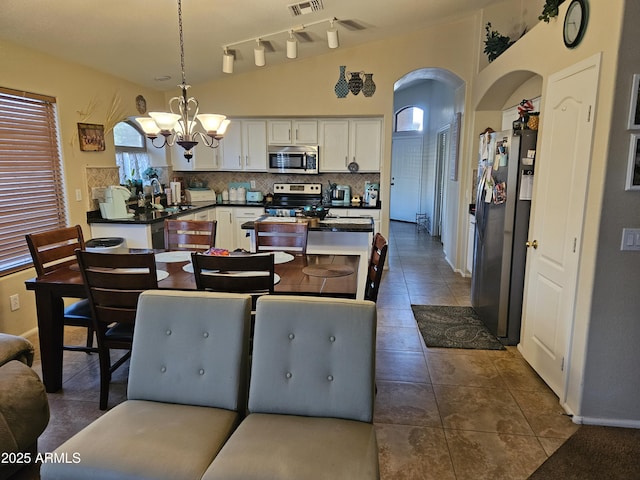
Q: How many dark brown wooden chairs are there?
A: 6